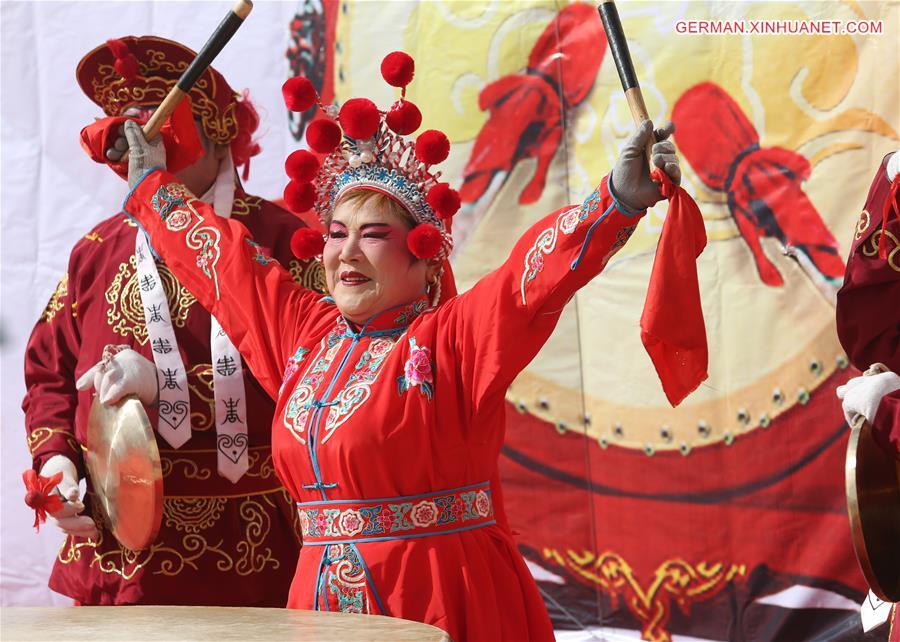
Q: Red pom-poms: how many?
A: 11